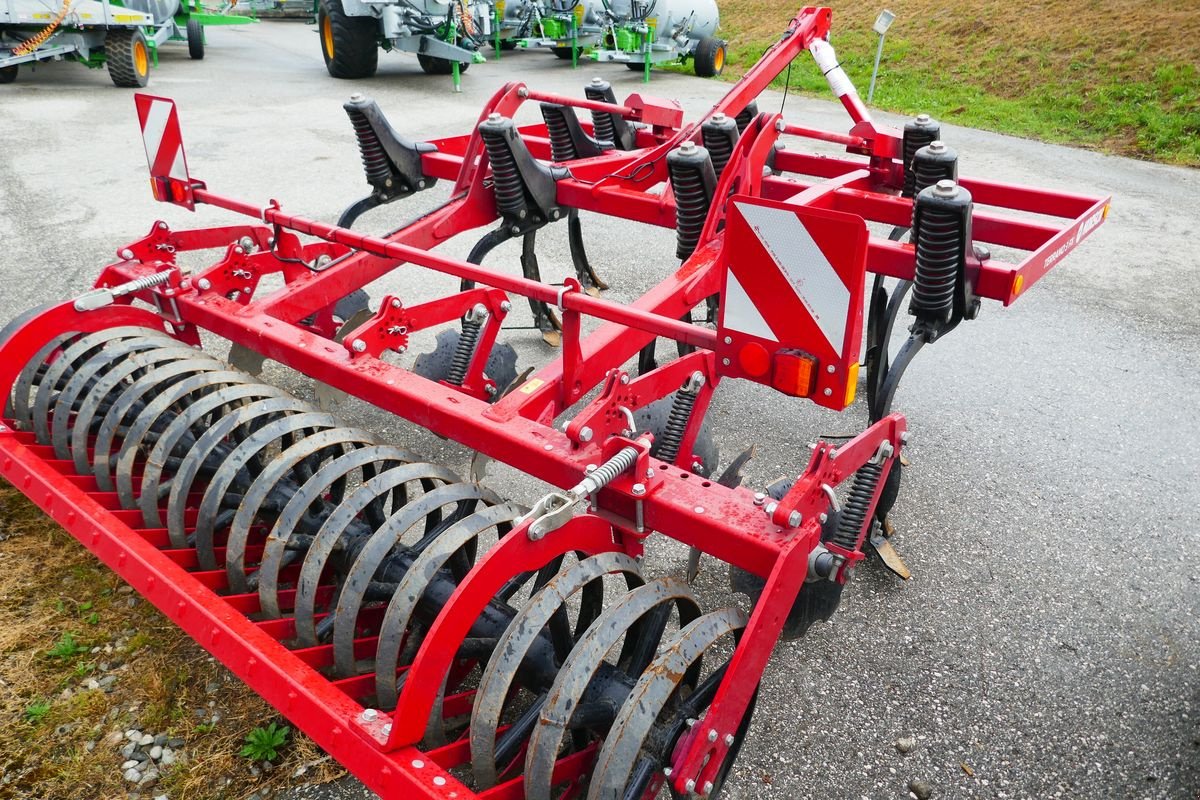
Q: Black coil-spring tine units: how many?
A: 10